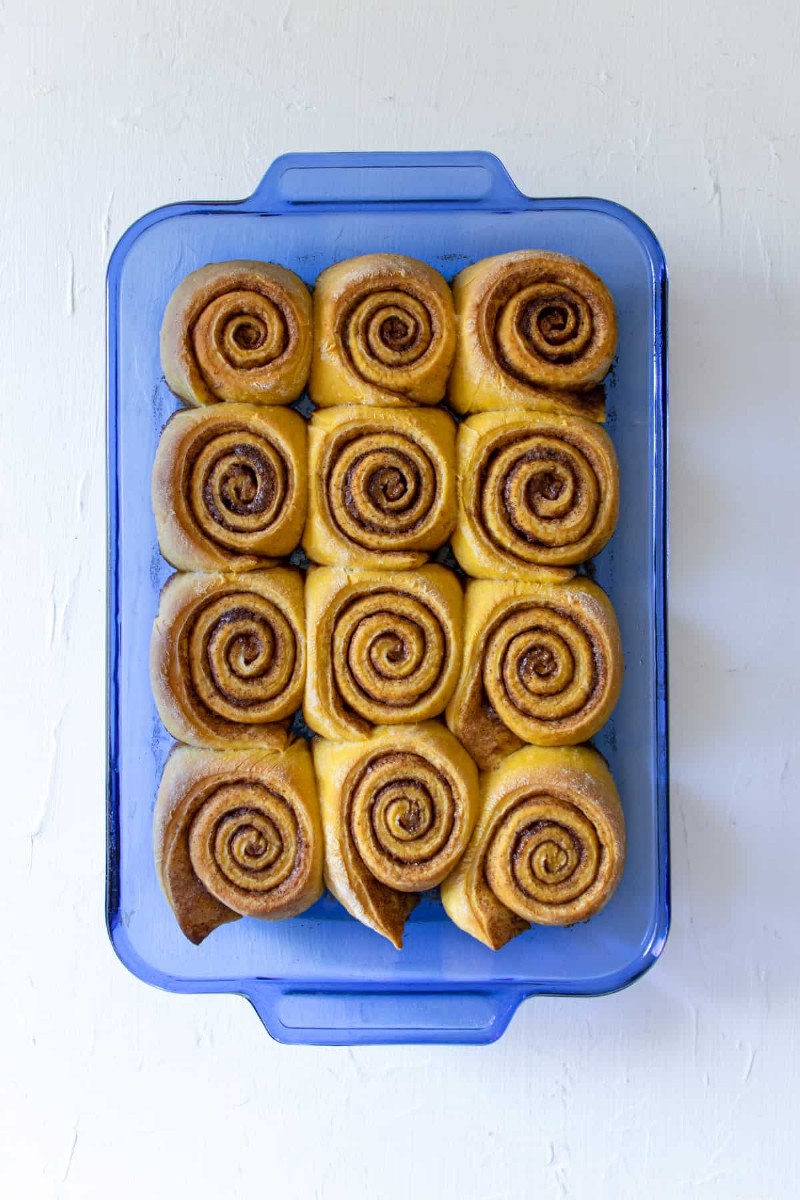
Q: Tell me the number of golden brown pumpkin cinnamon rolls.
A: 12